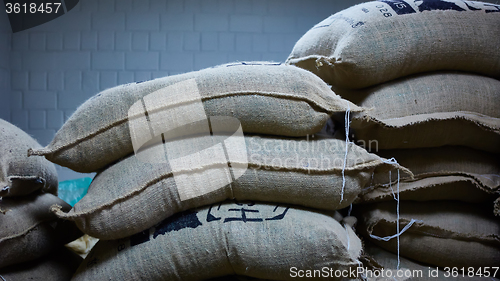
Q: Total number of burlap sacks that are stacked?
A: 11